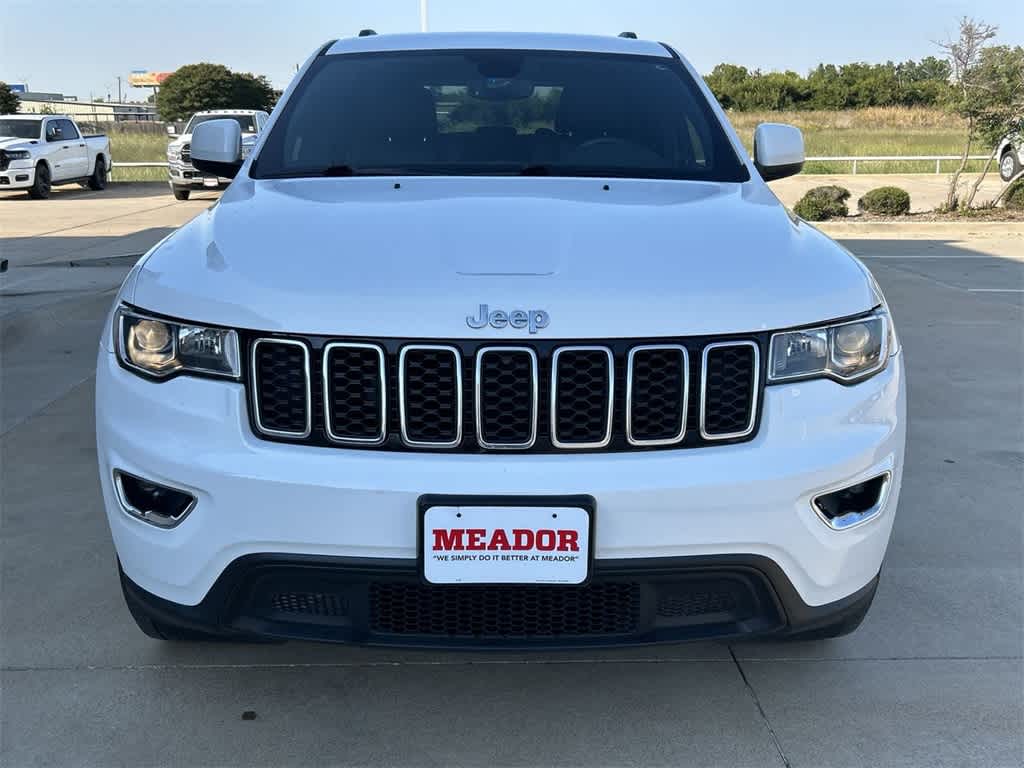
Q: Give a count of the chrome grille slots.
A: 7